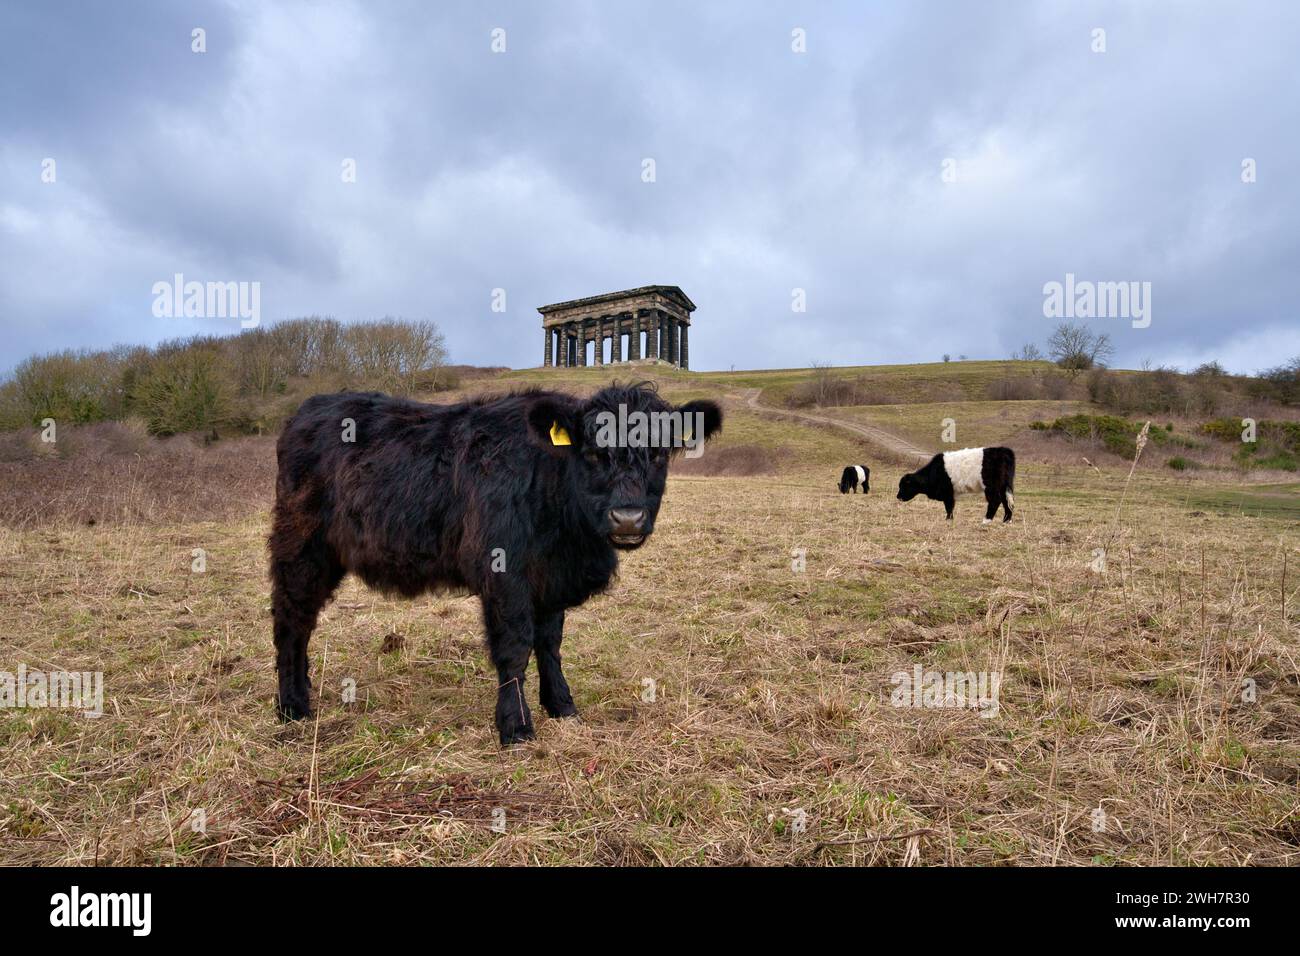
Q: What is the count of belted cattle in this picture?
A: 2